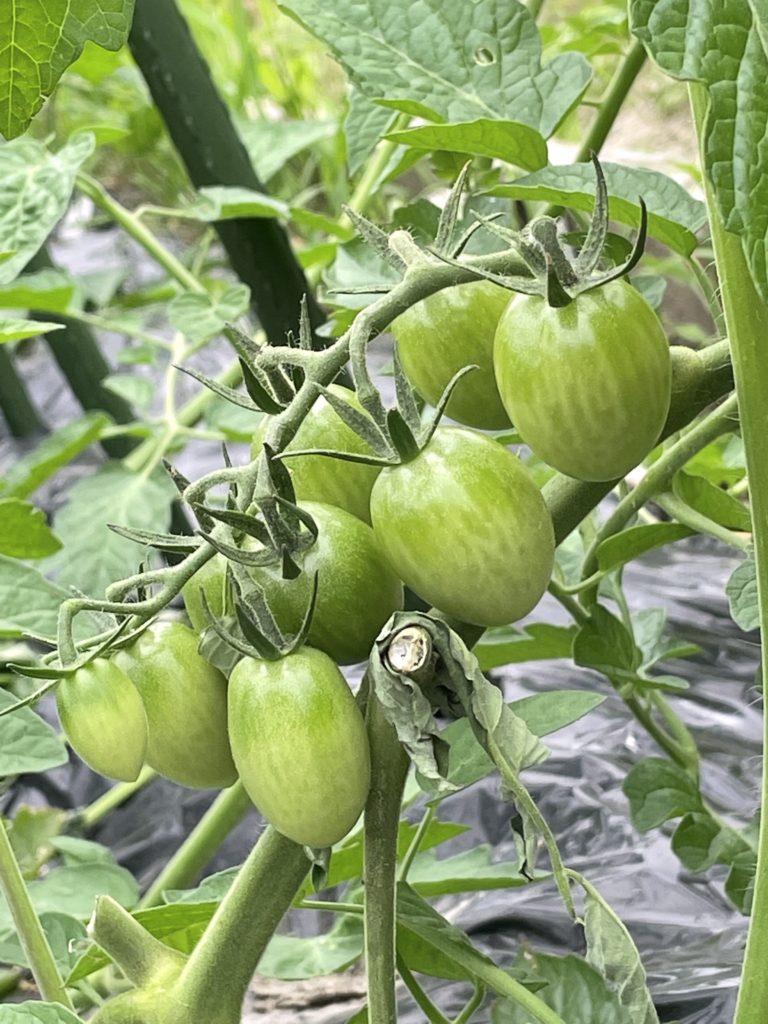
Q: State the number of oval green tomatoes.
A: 9